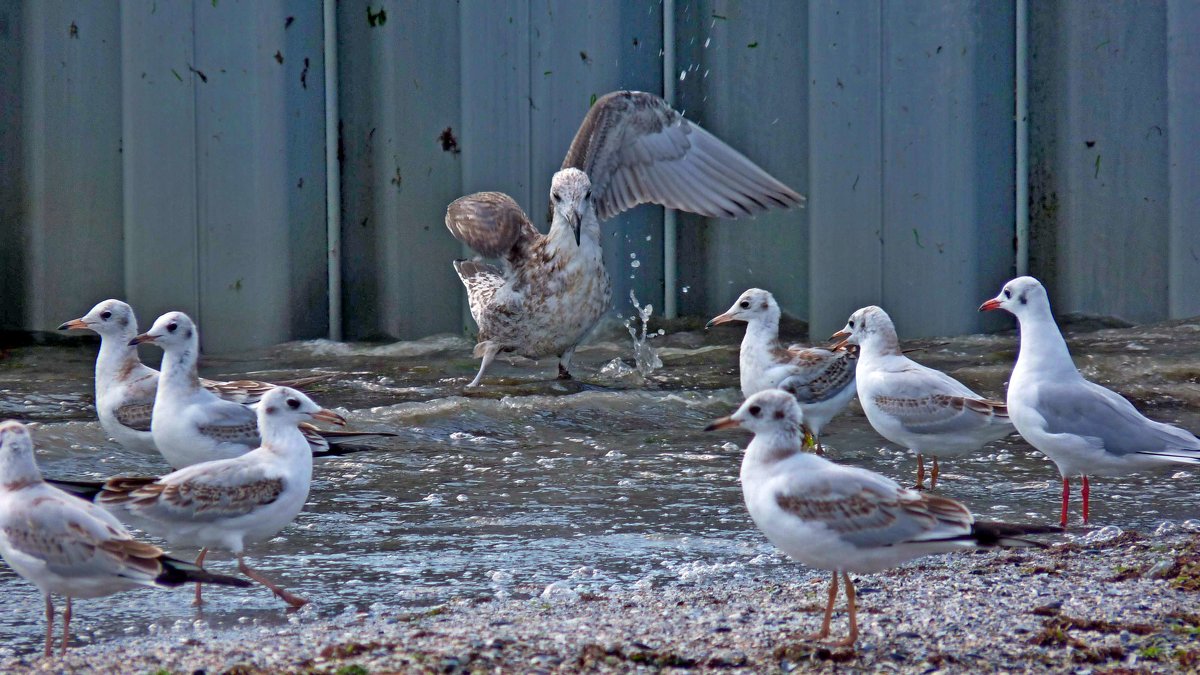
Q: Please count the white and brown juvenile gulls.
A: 8